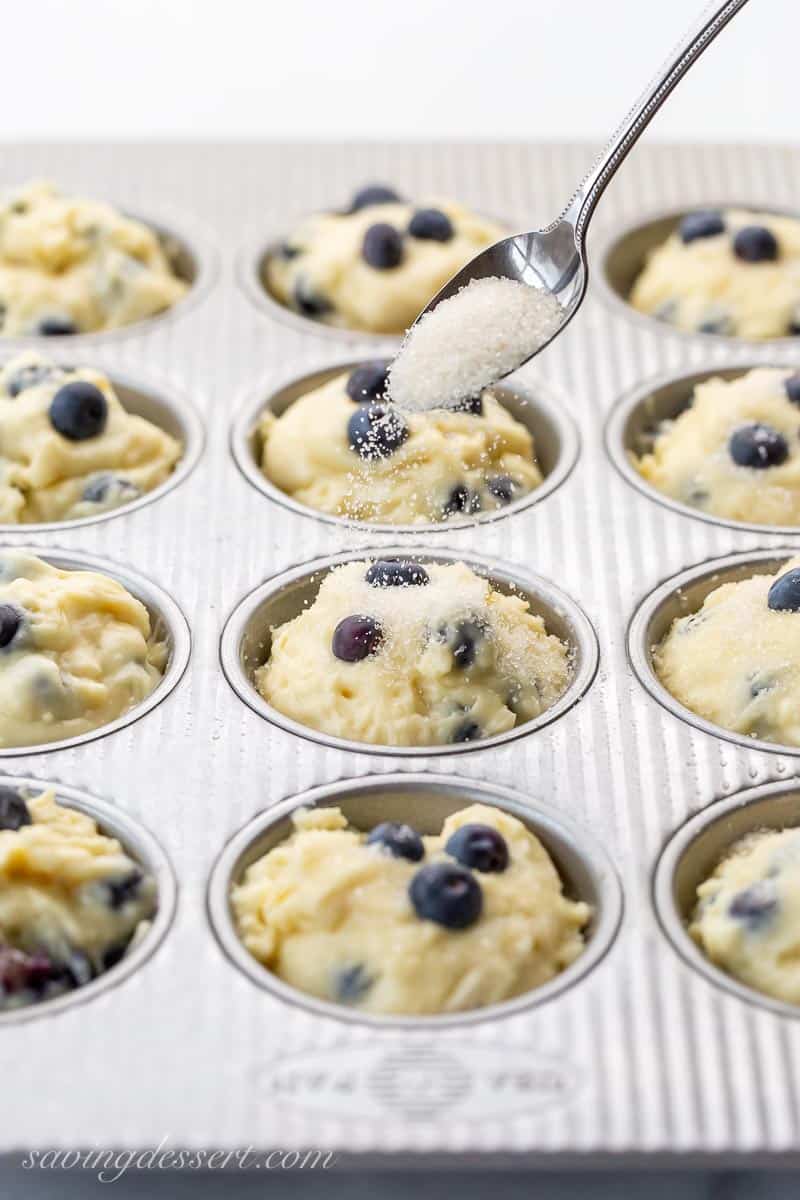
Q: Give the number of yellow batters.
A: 12